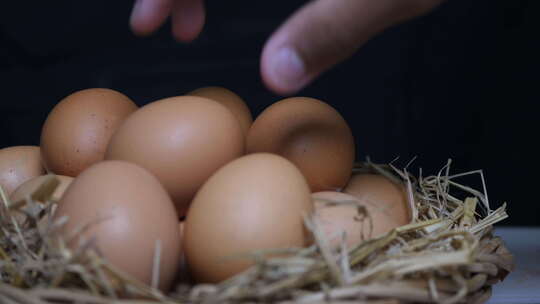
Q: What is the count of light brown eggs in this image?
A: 10